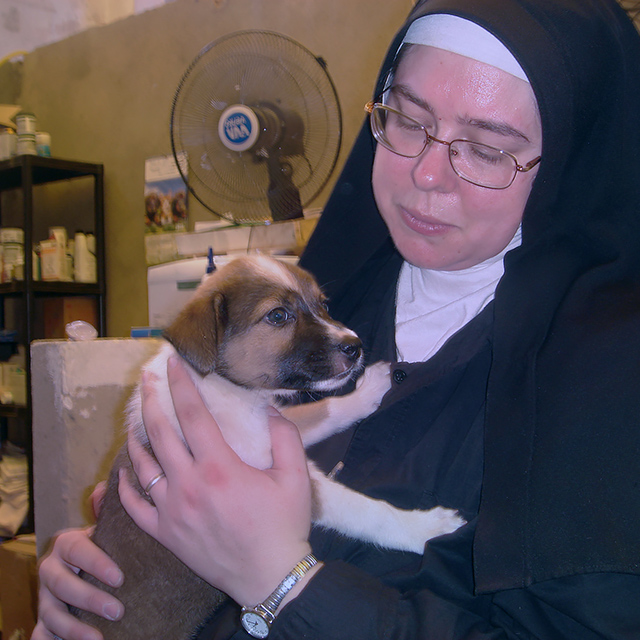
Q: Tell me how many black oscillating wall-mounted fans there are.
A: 1